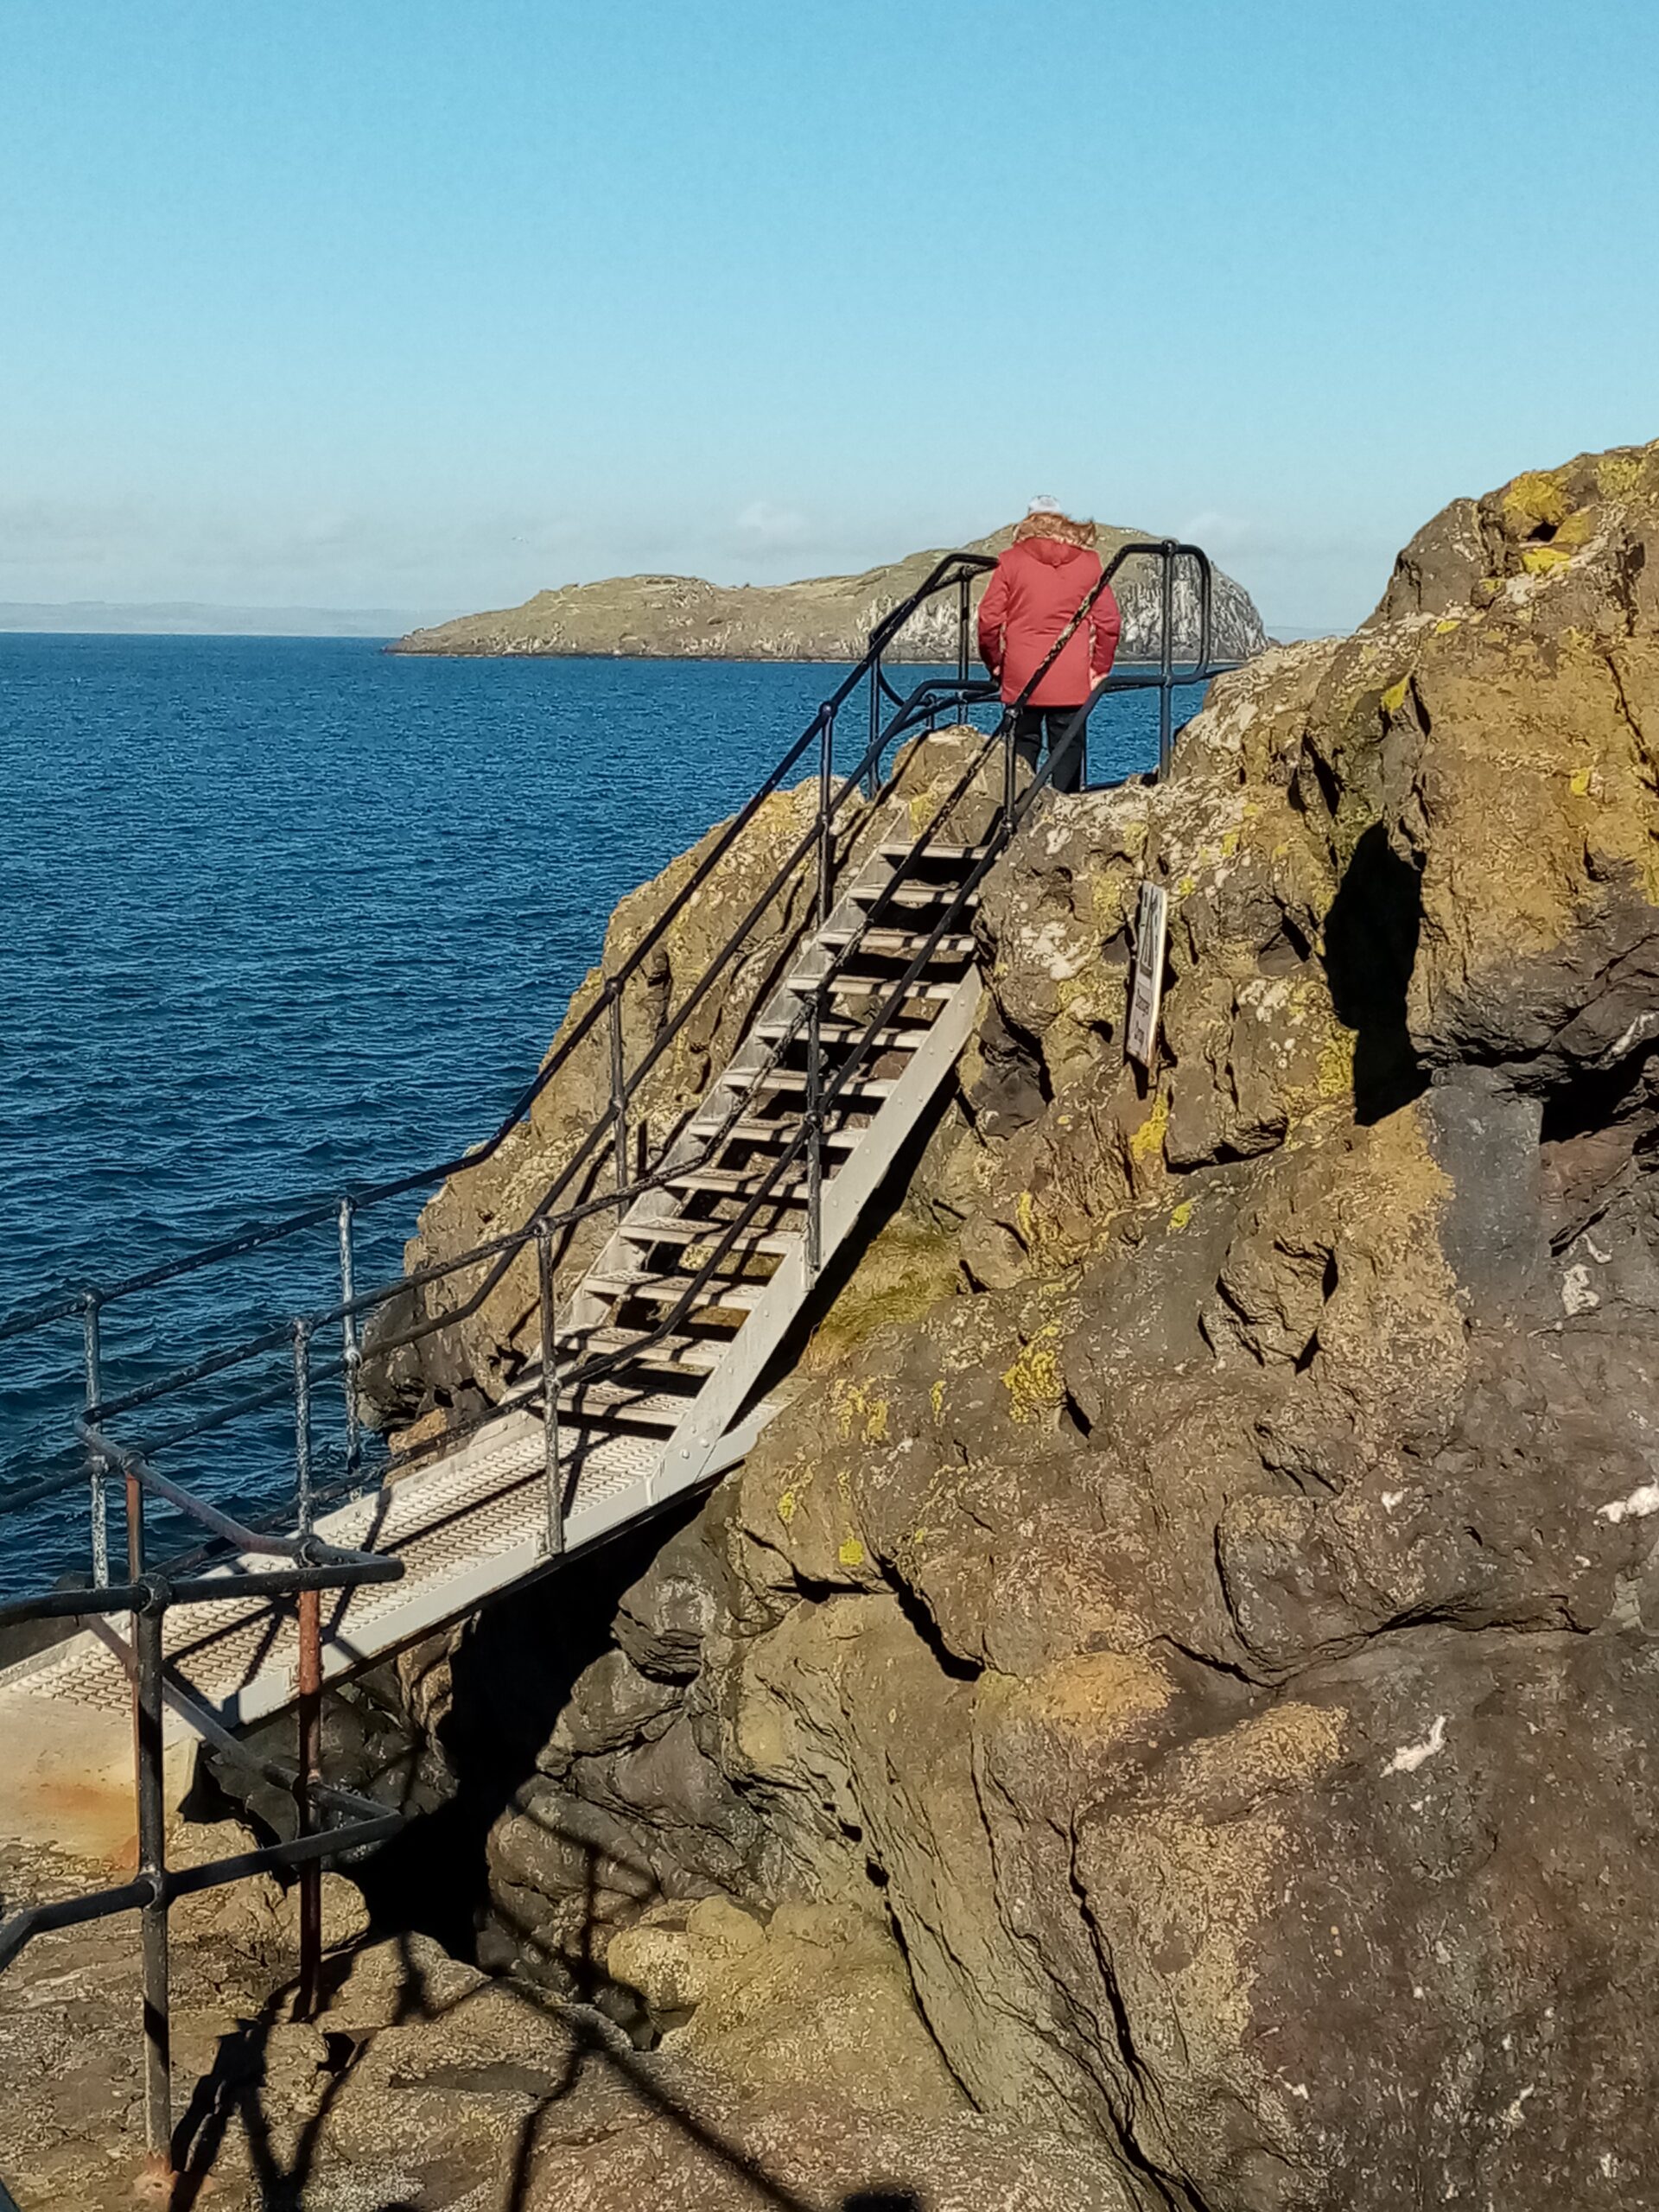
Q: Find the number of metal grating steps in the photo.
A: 12